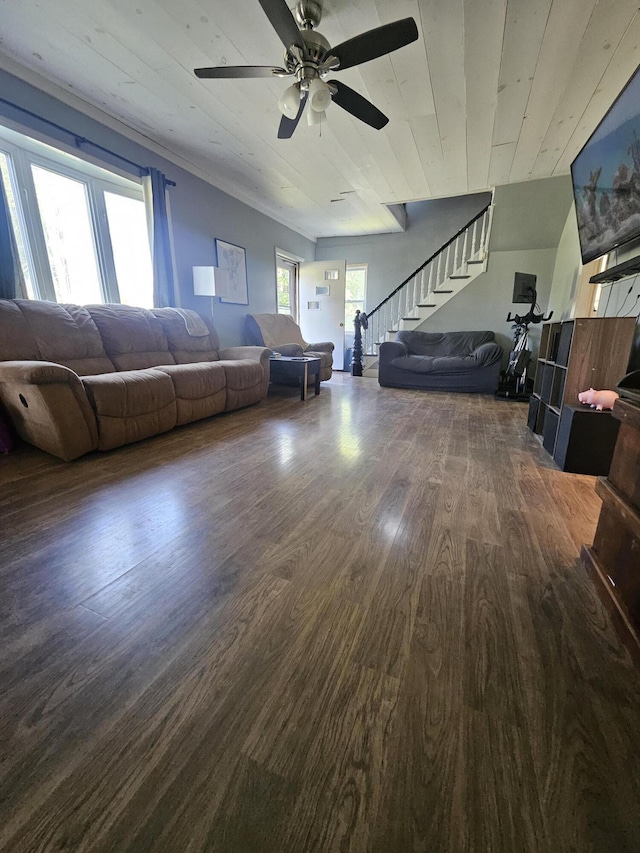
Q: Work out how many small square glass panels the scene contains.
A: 3